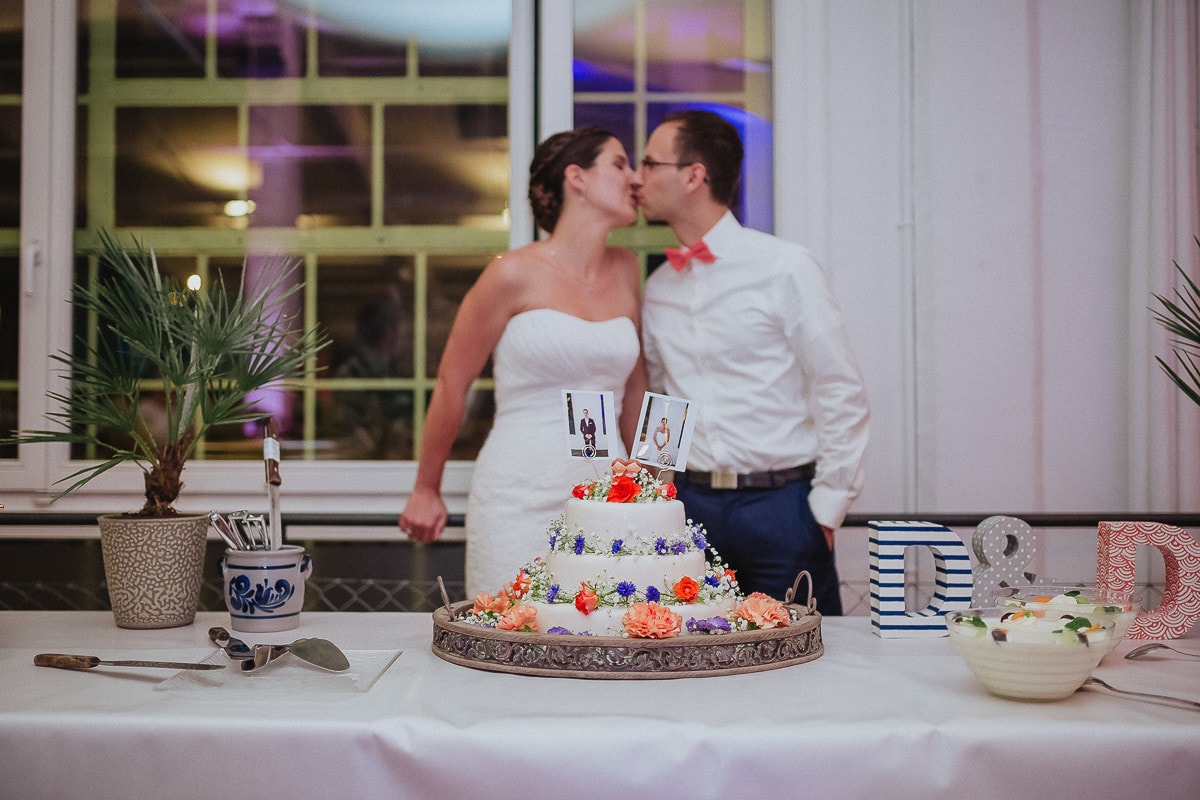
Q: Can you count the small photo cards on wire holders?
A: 2